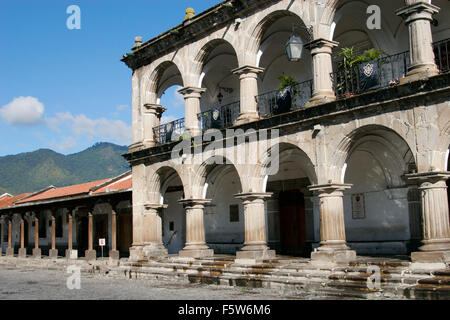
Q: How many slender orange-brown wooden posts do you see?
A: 7